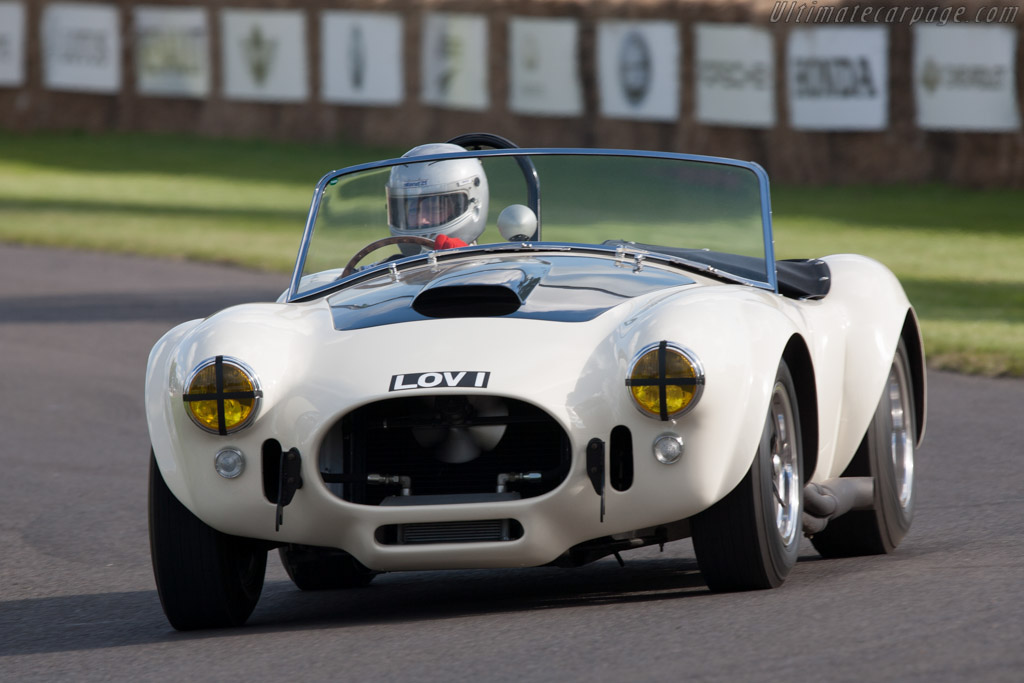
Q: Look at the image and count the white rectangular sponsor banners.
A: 11